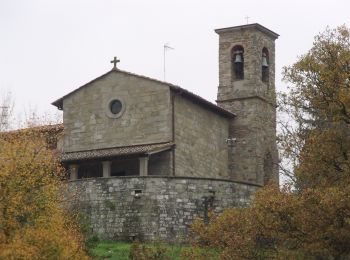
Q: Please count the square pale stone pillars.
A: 3